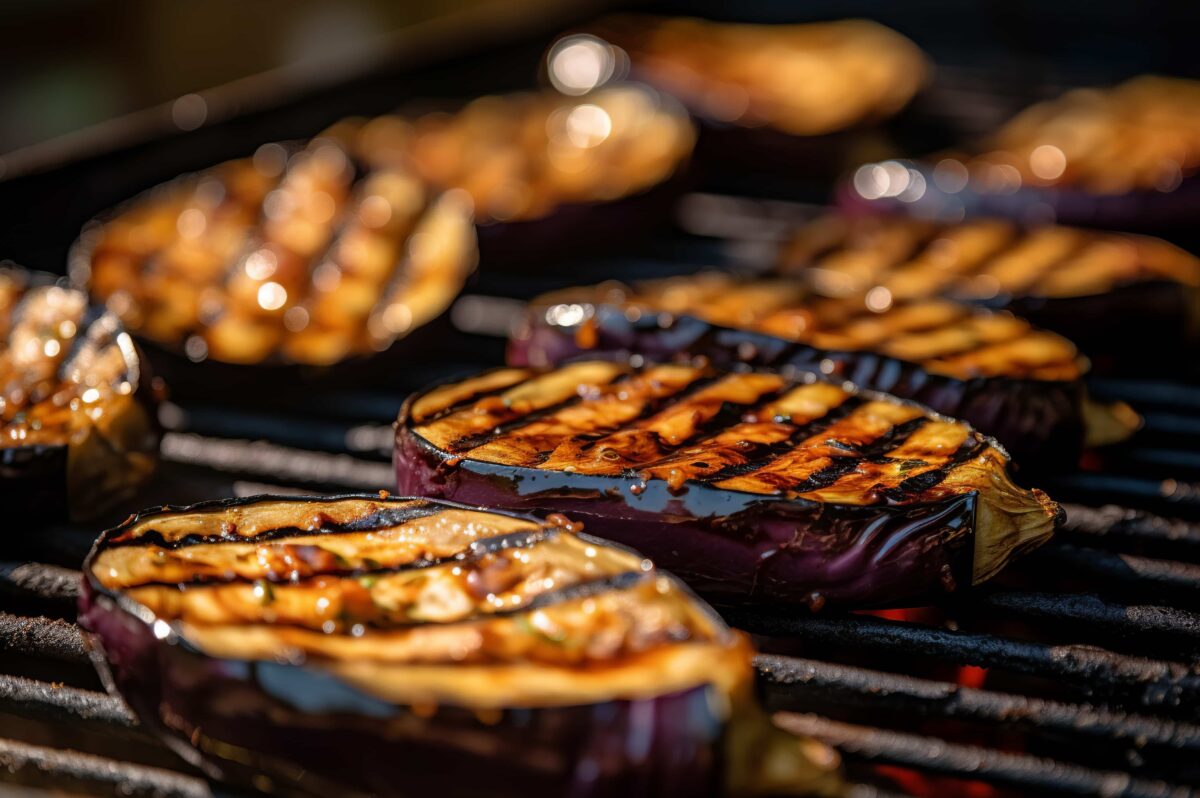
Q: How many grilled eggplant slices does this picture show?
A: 9